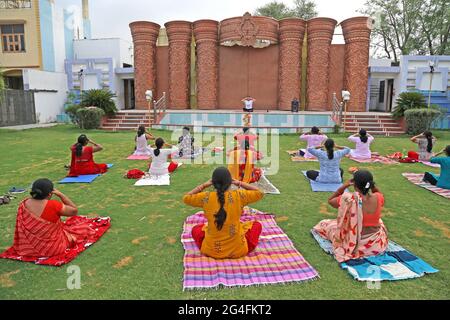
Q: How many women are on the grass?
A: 14